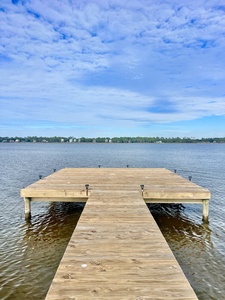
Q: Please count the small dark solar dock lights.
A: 8